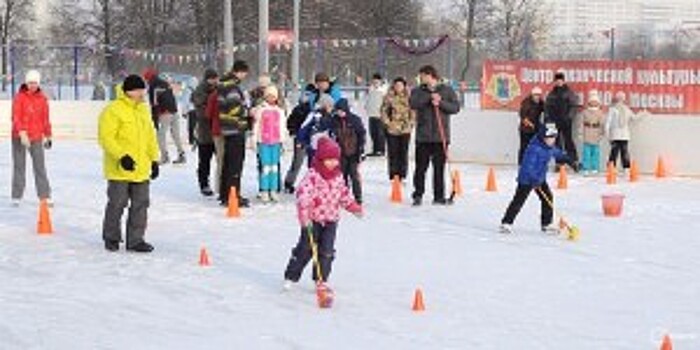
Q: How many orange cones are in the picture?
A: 12